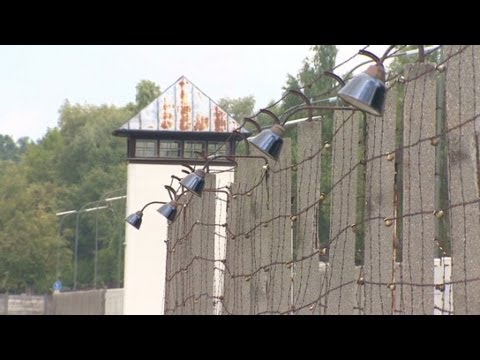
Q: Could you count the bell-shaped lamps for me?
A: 5